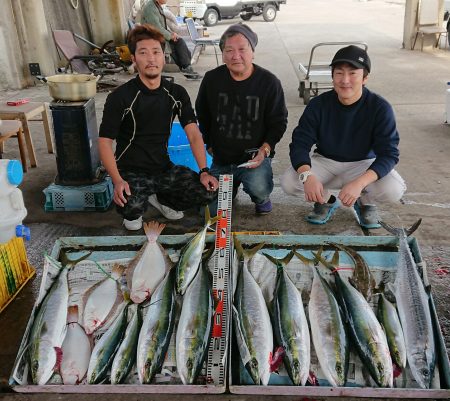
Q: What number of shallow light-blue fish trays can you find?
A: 2